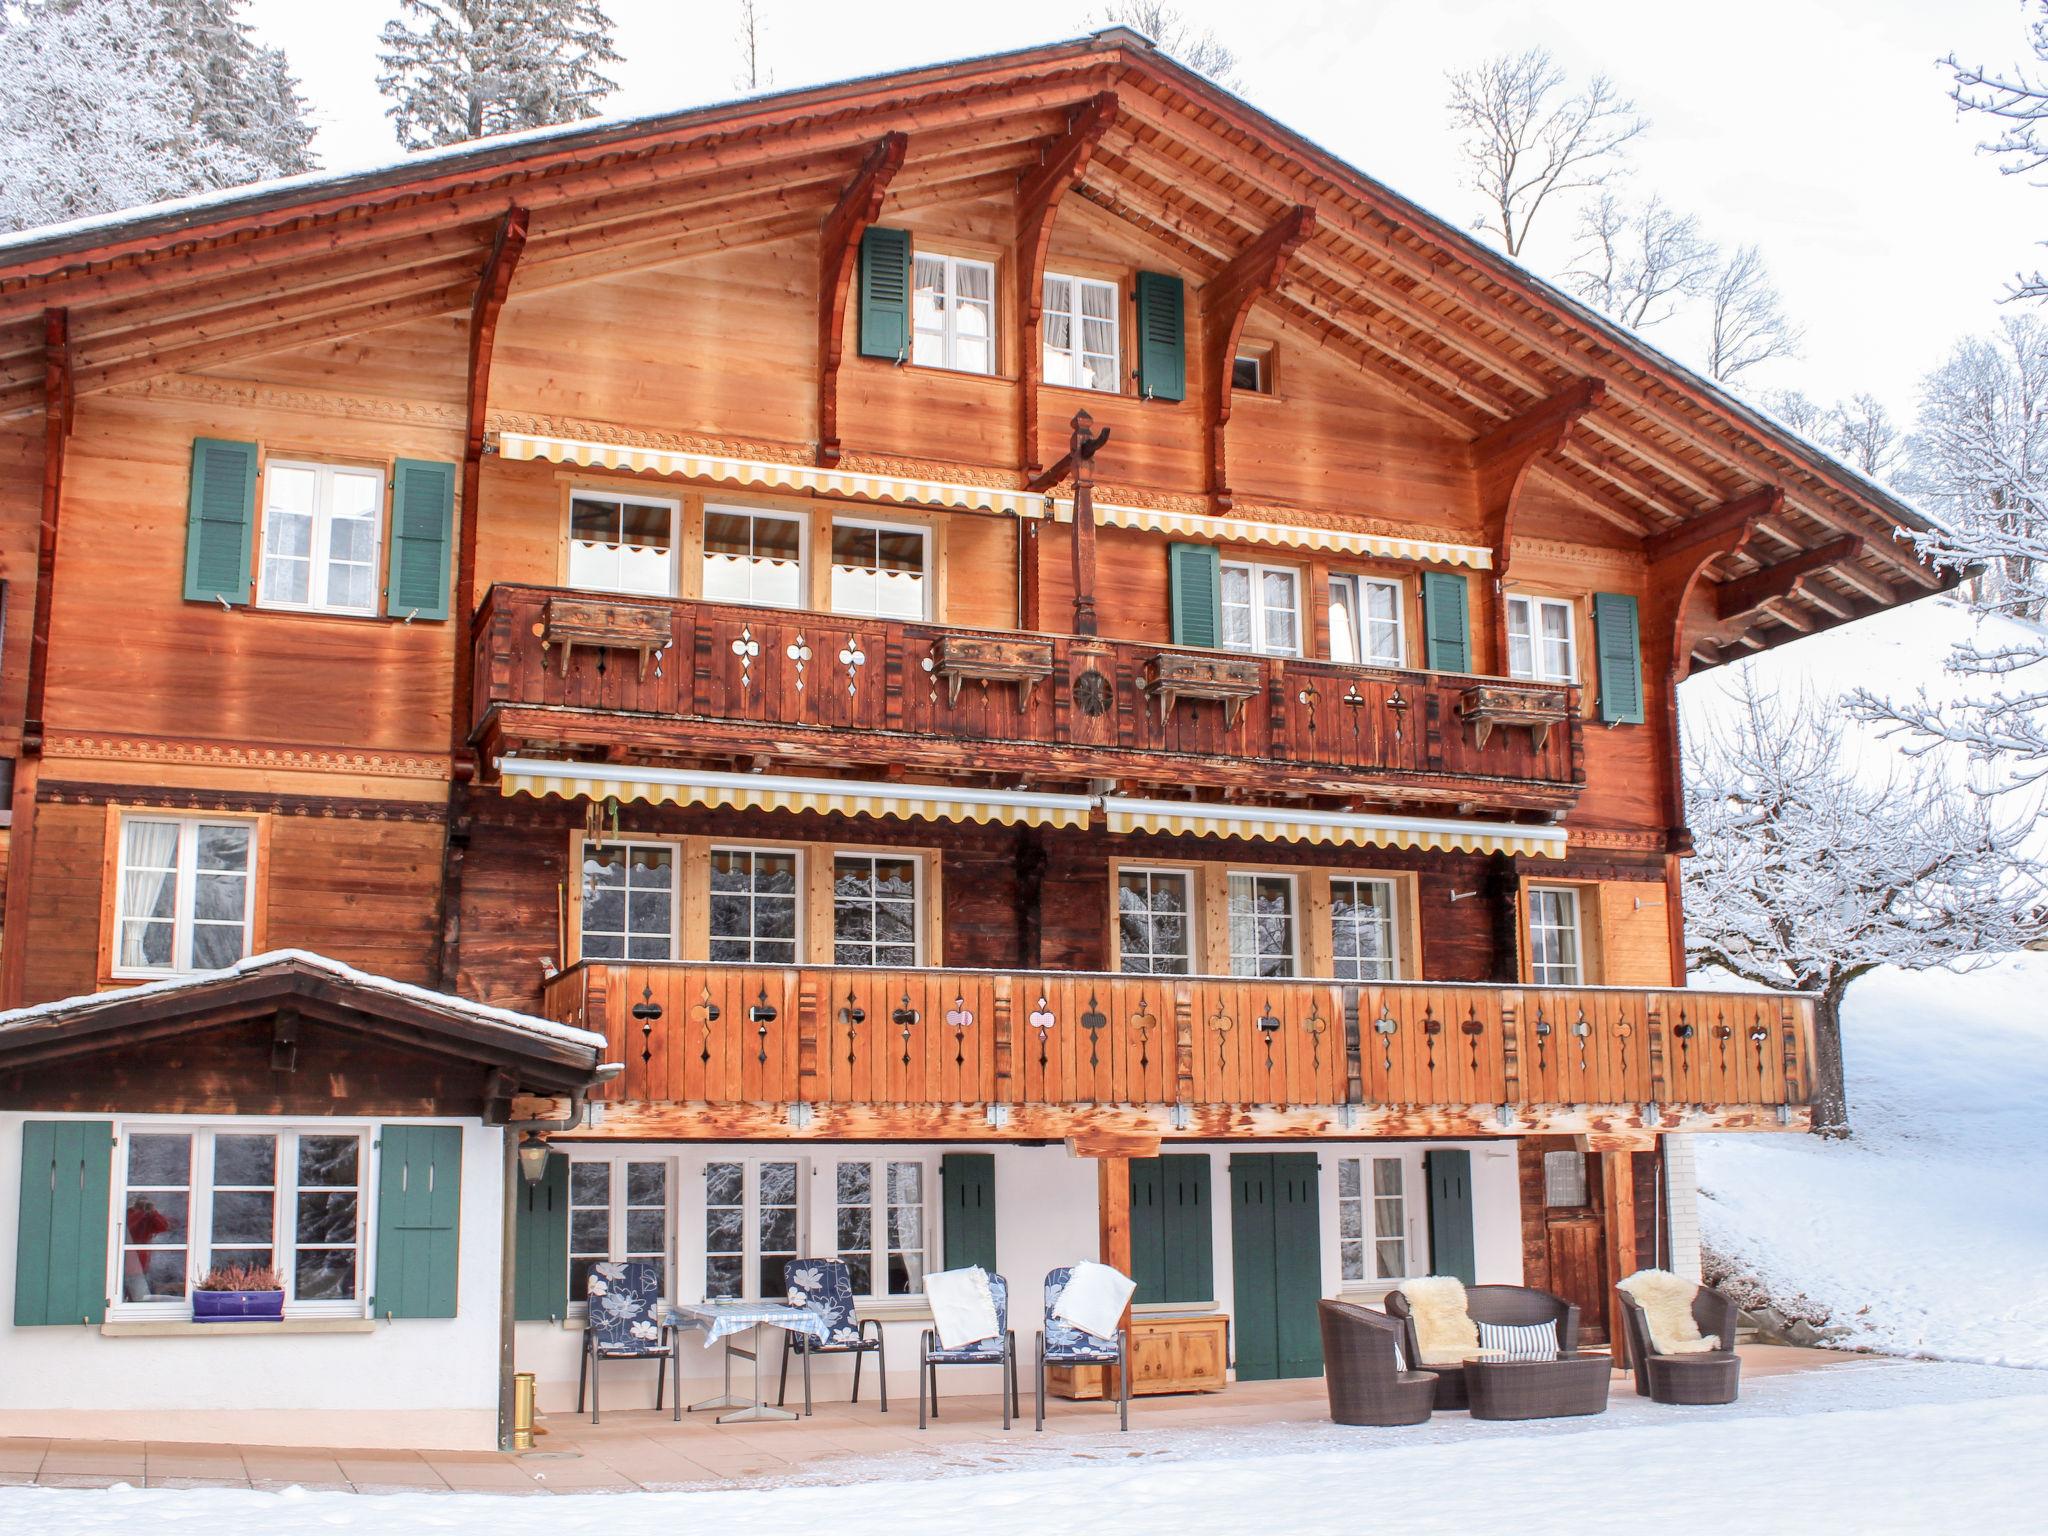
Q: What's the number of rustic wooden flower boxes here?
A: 4